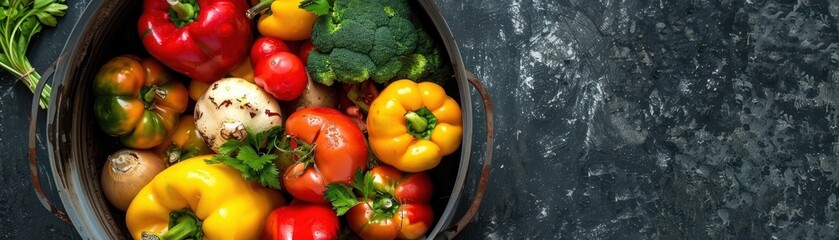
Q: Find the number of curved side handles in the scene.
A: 2